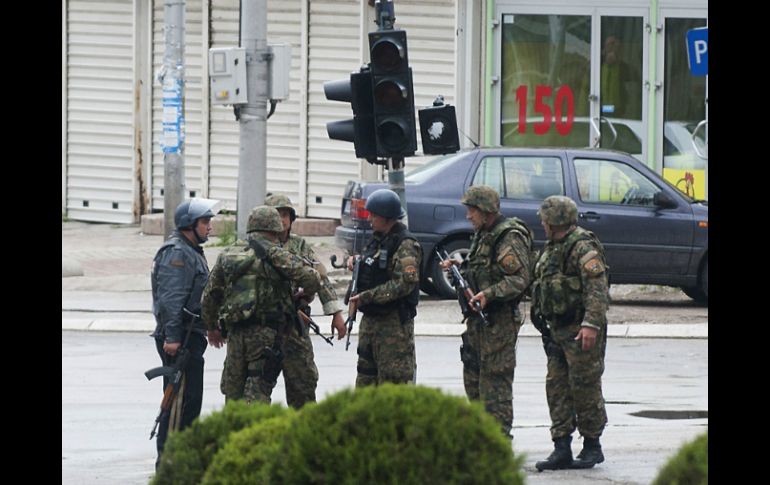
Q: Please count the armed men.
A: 6